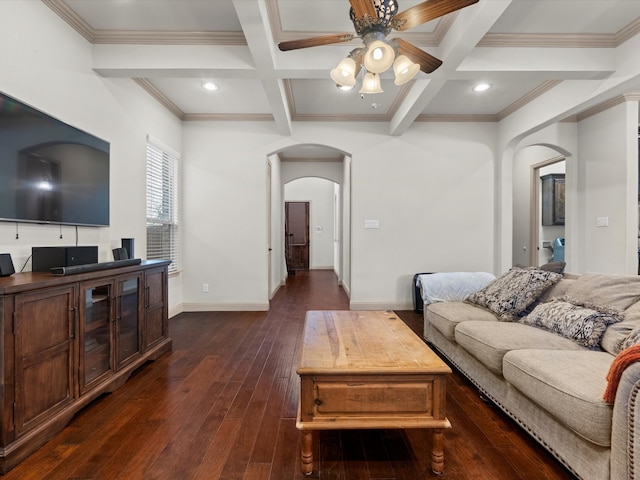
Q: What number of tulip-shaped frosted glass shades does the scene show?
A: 4